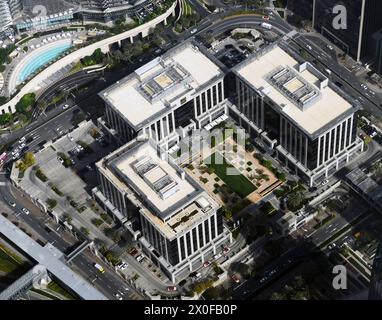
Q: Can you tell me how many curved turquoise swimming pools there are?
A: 1